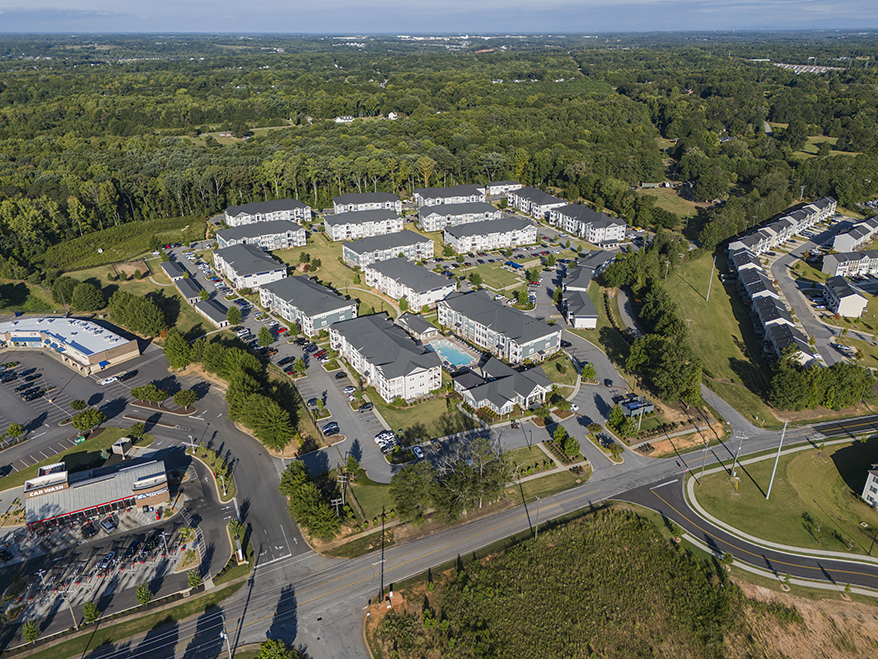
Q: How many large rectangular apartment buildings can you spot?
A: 15